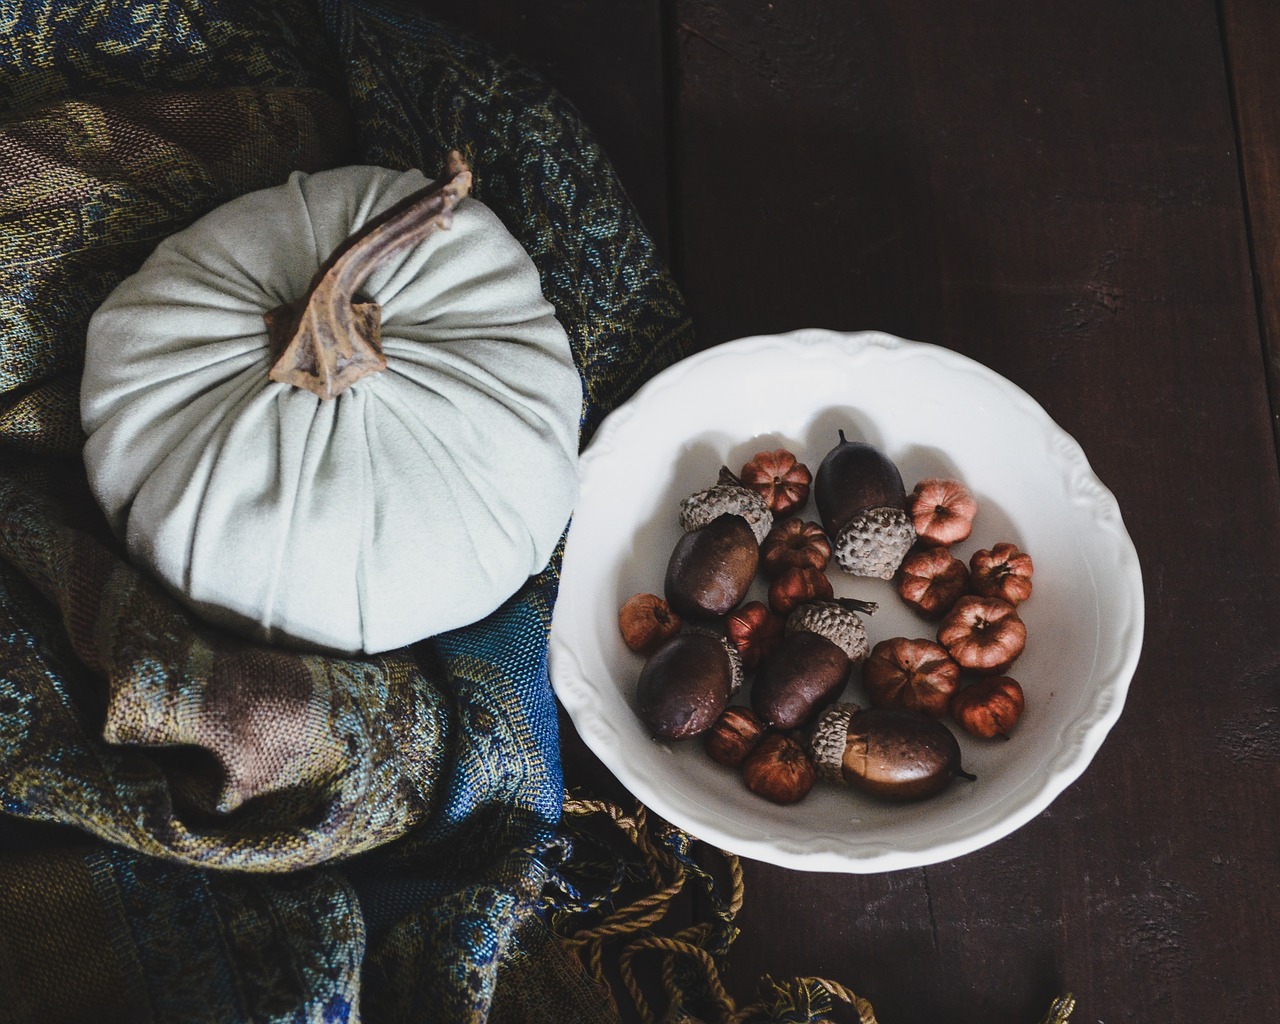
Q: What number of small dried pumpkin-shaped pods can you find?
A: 13